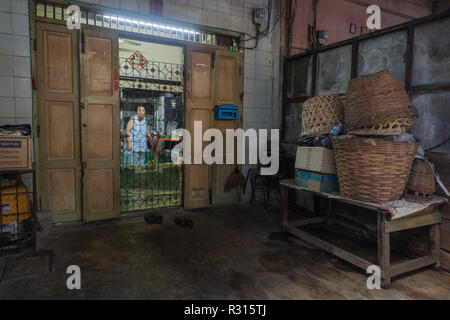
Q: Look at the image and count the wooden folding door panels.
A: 4